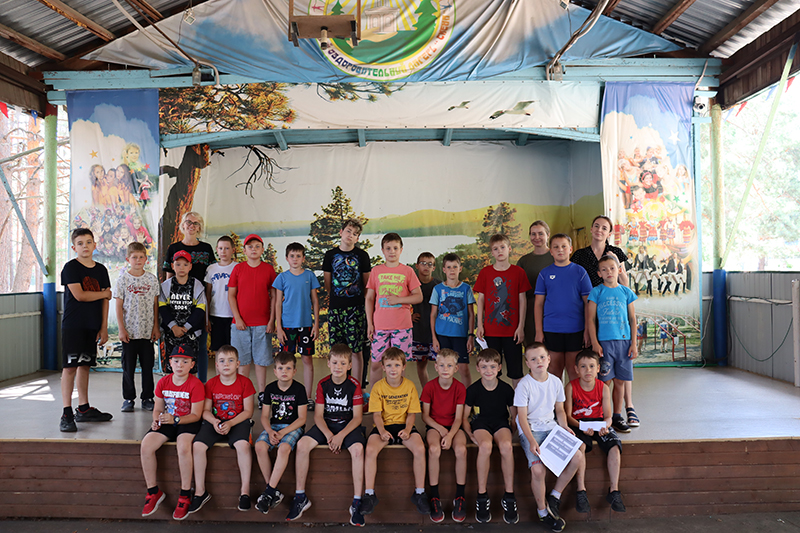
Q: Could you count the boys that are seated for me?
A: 9